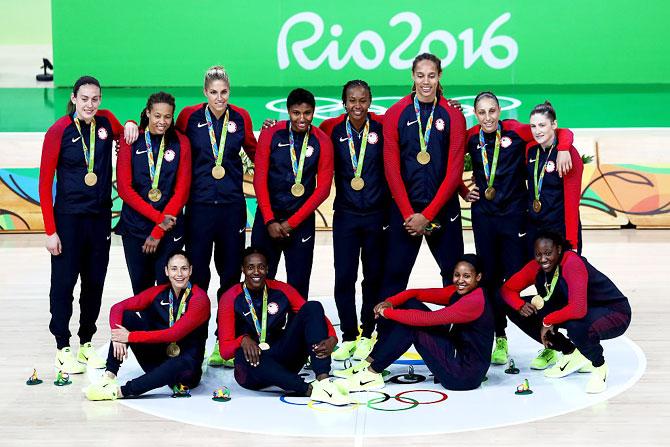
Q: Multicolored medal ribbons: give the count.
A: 11